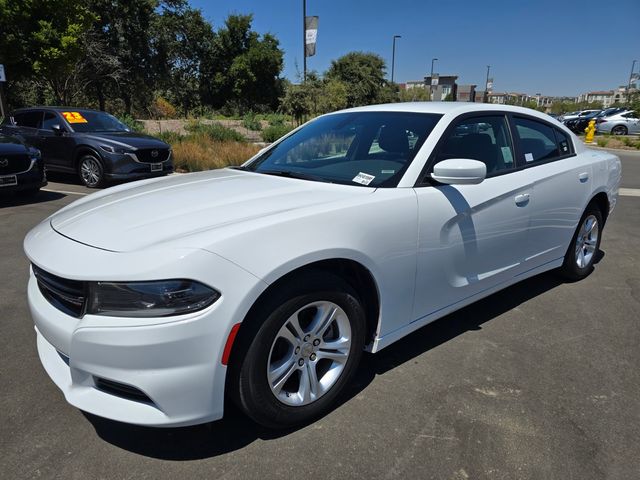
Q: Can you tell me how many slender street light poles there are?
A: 5